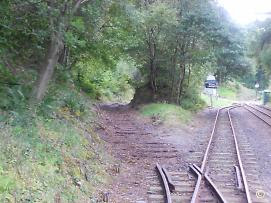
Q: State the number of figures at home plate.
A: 0